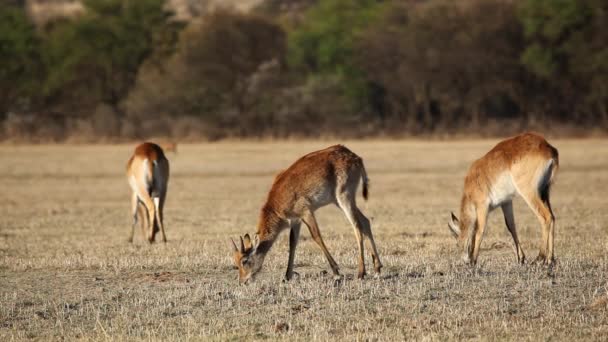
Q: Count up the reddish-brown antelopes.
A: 3